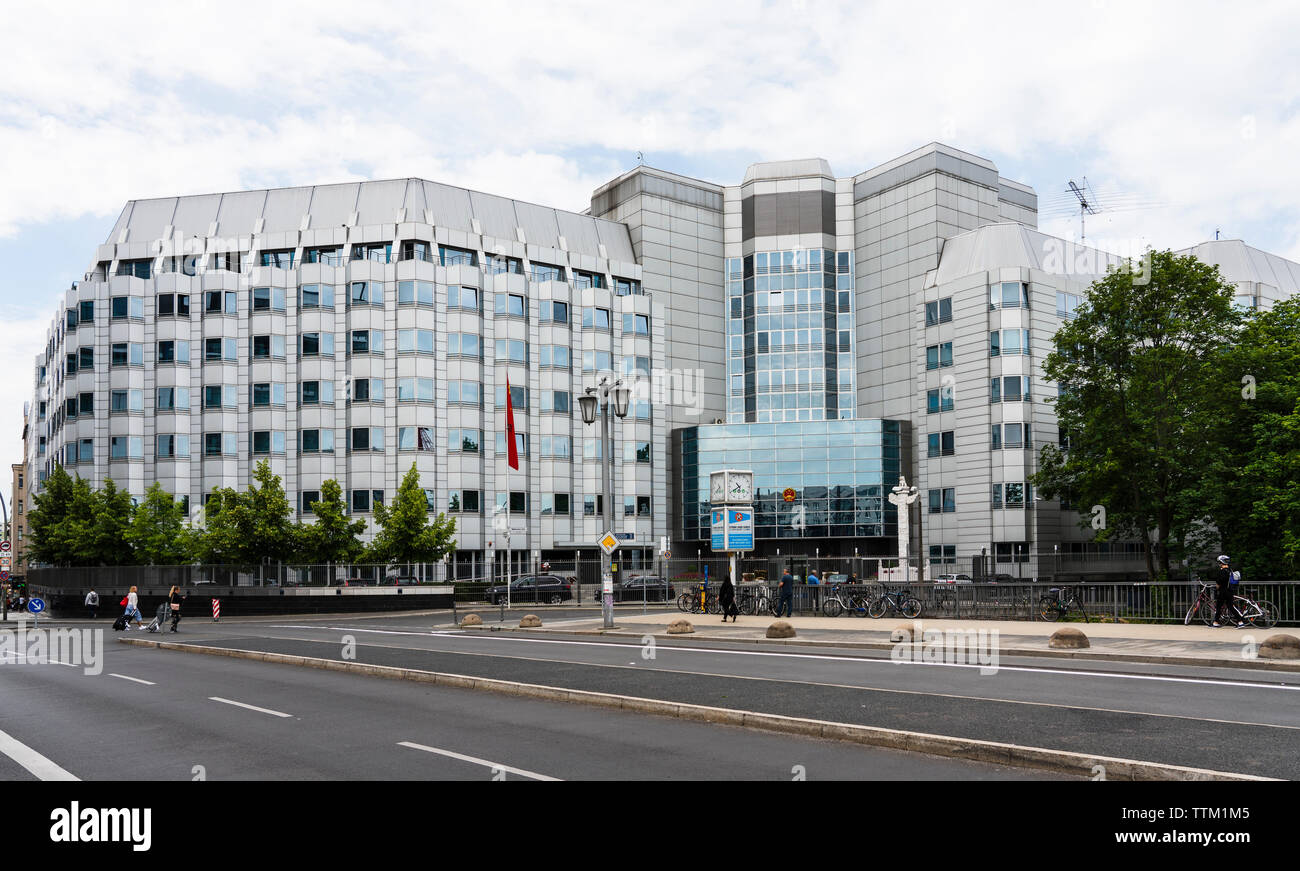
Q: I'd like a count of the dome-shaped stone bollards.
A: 7